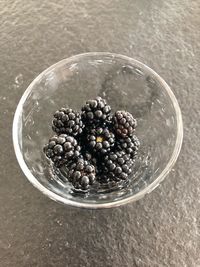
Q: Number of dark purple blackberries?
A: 8